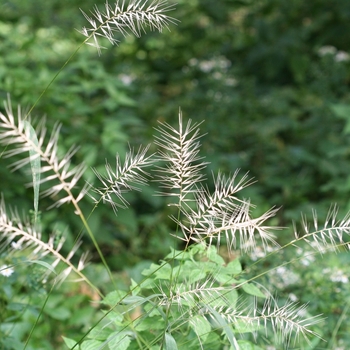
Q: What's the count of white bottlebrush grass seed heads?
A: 10